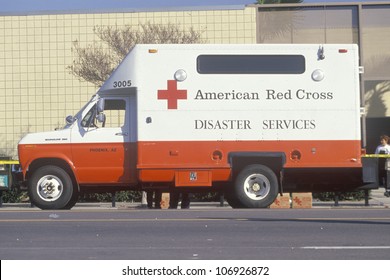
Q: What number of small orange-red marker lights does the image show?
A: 2